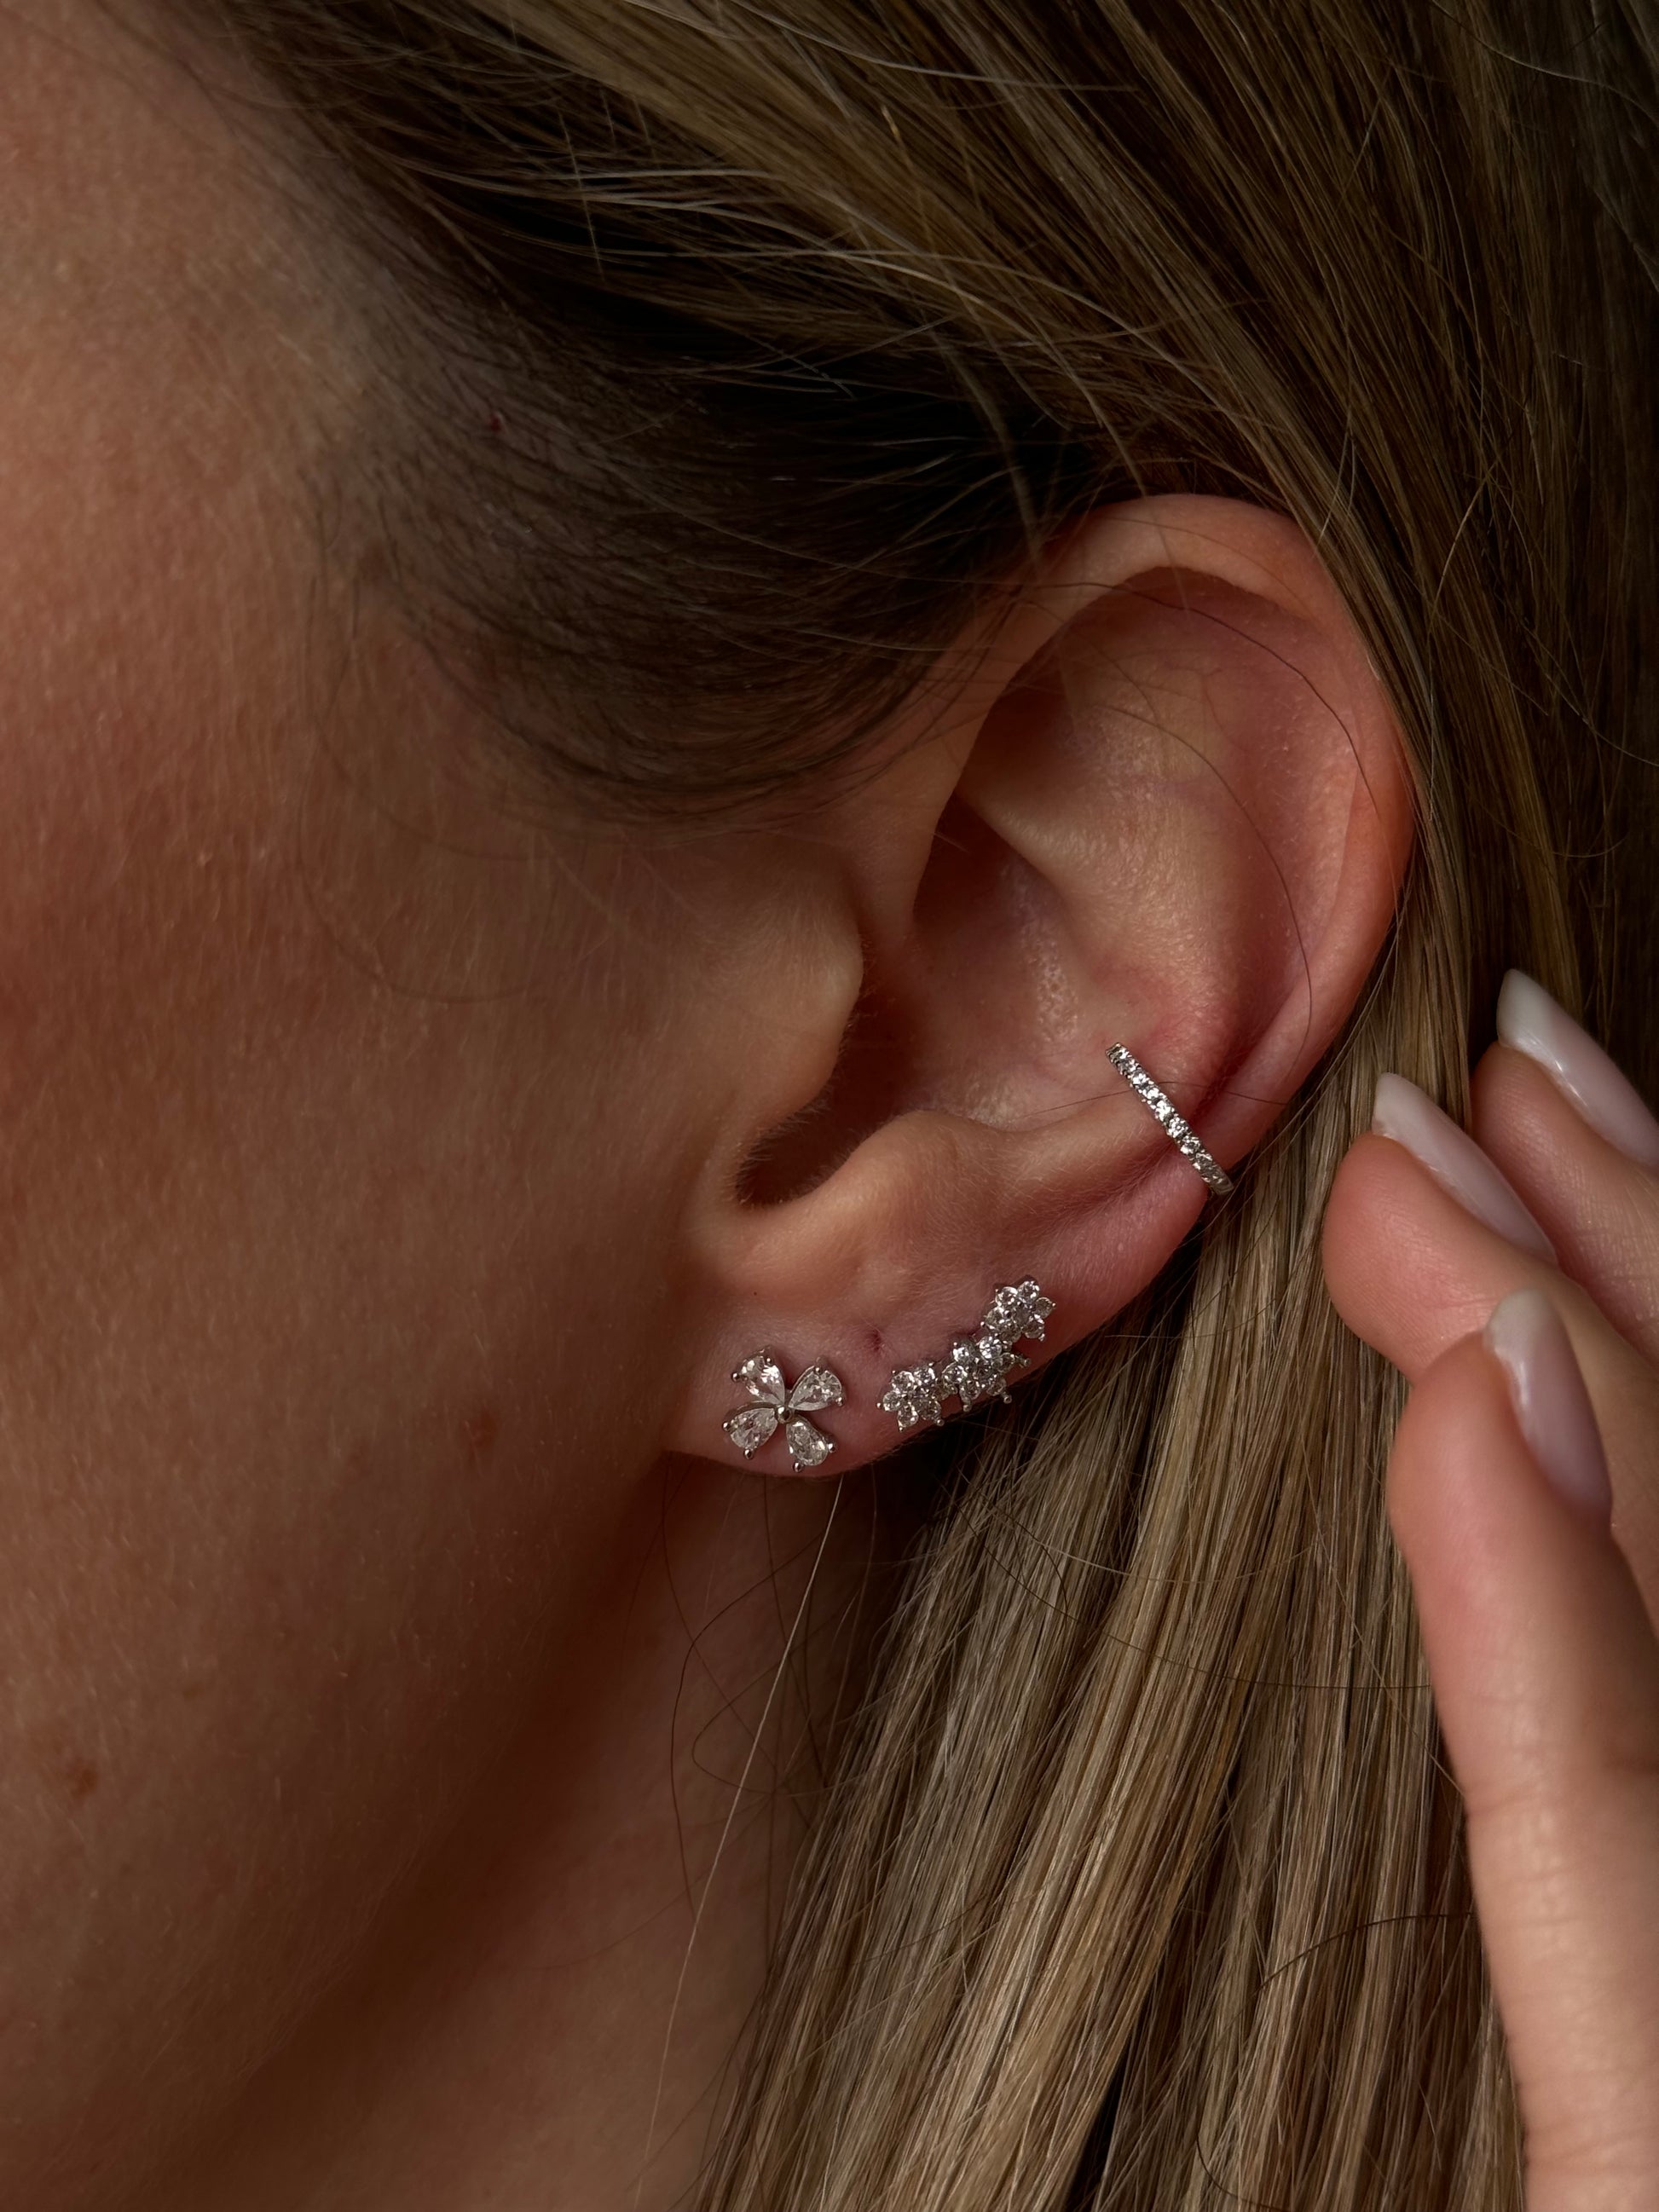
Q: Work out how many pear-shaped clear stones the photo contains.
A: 4